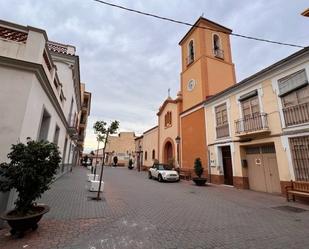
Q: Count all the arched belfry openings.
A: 2